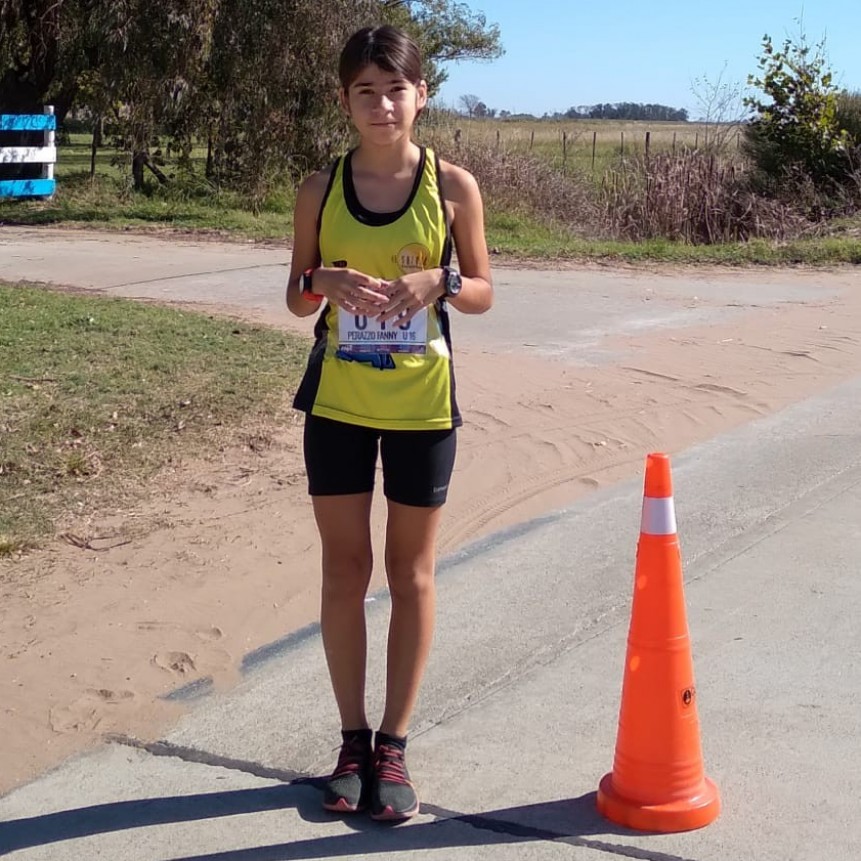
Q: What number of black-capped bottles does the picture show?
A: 0